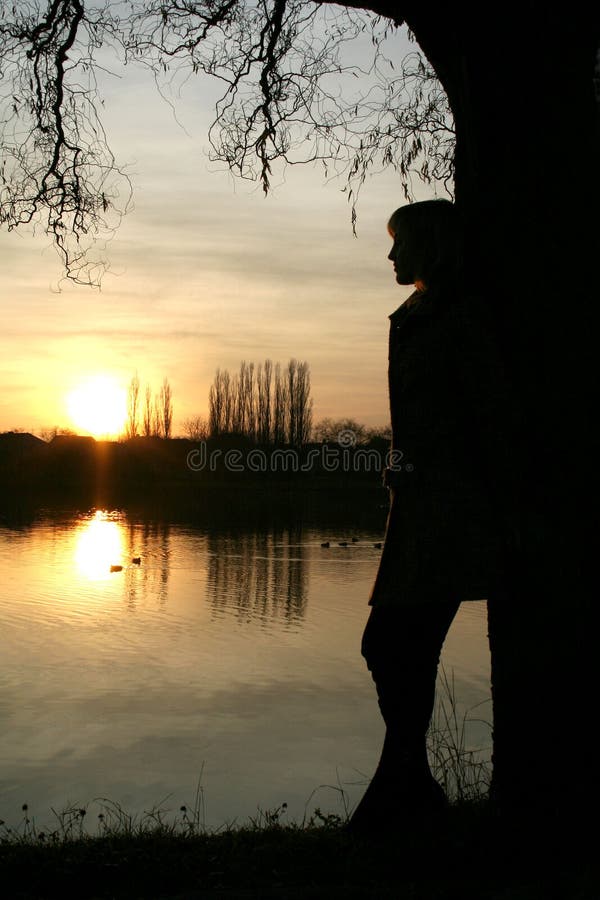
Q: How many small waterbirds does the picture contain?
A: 6